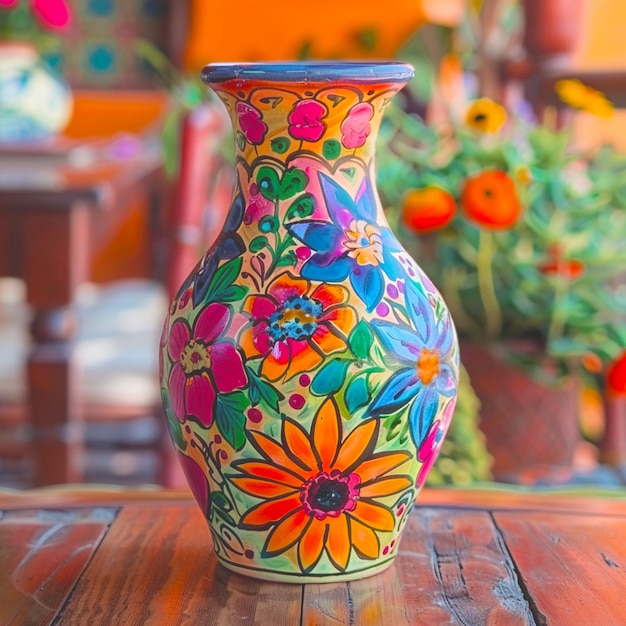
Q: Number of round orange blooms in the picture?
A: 2